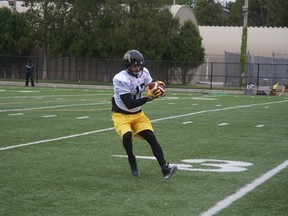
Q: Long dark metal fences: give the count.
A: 1